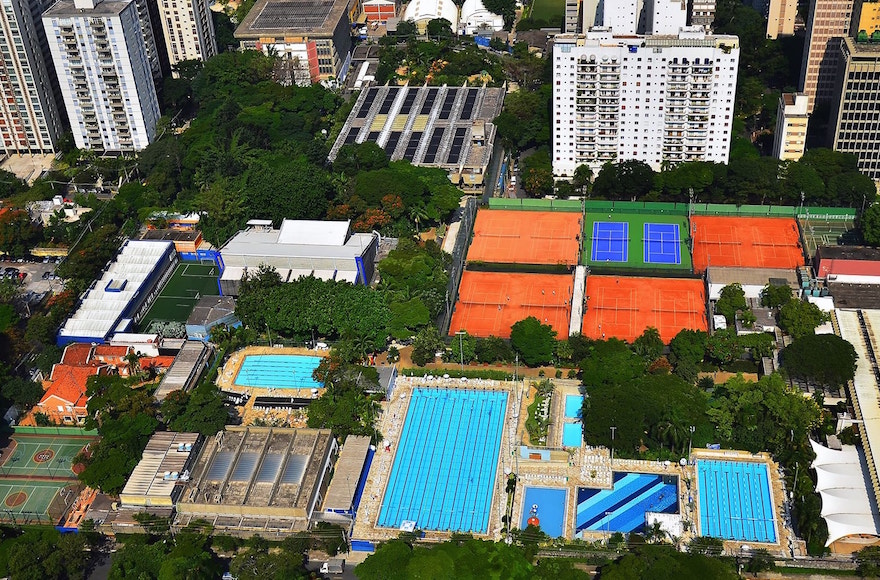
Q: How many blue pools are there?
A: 7